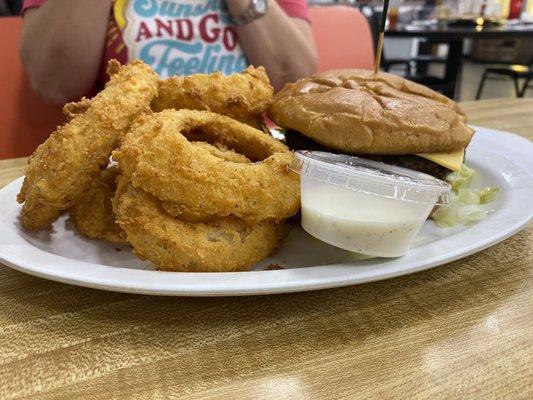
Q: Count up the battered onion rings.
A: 5